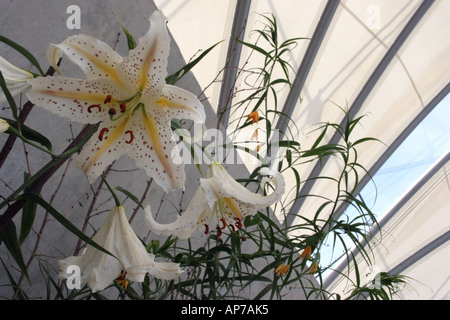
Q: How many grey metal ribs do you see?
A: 6